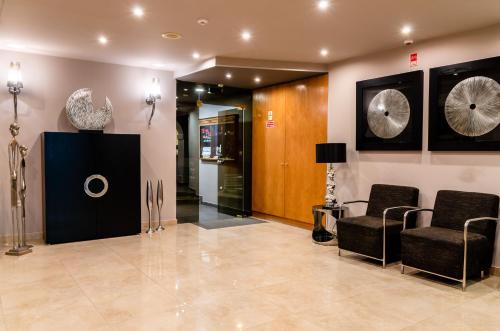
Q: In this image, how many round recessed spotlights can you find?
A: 9